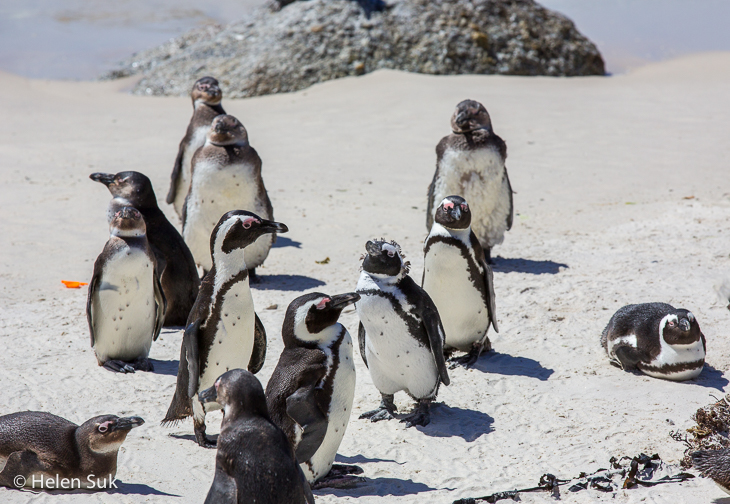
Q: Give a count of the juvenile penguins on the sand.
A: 7